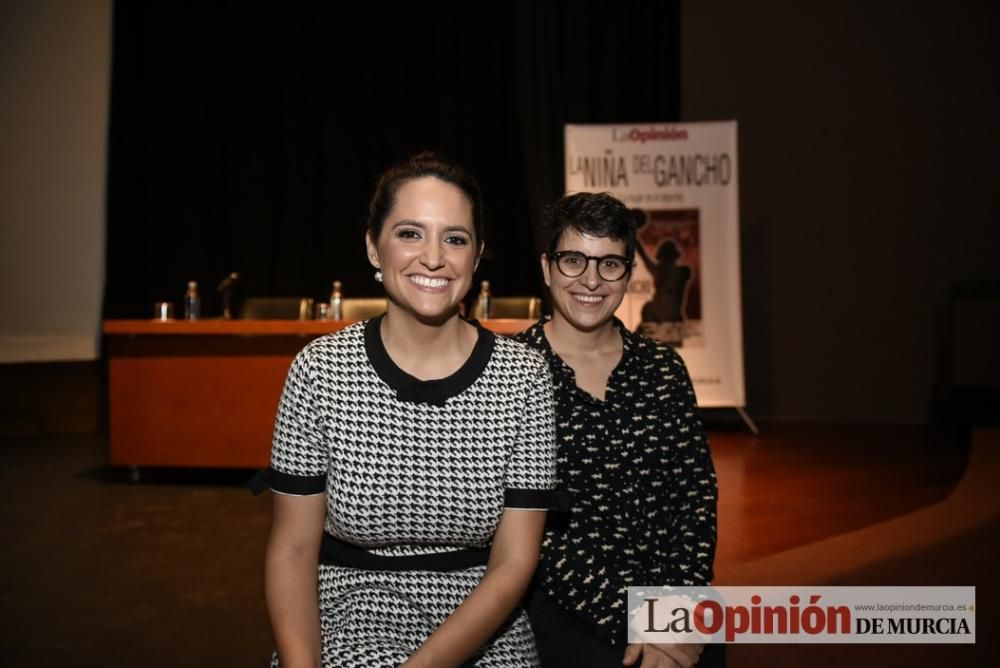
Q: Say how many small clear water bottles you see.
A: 3